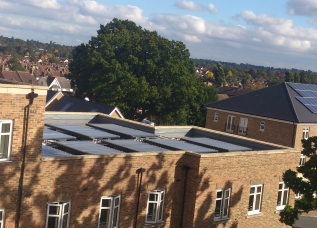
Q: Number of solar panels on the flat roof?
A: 8